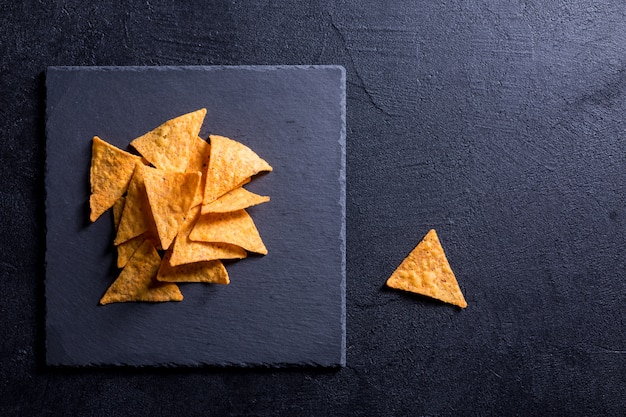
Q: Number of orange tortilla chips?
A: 13